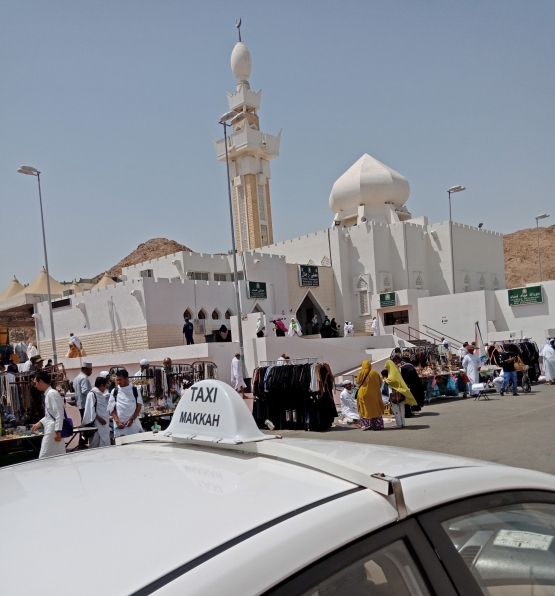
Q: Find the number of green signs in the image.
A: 4